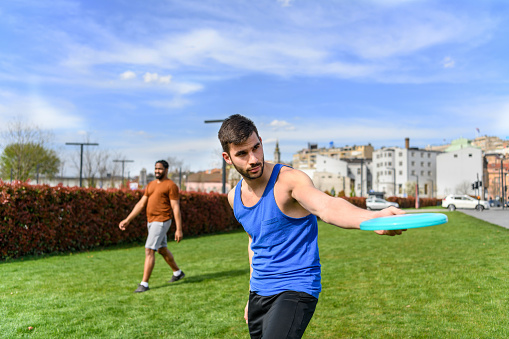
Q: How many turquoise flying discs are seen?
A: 1